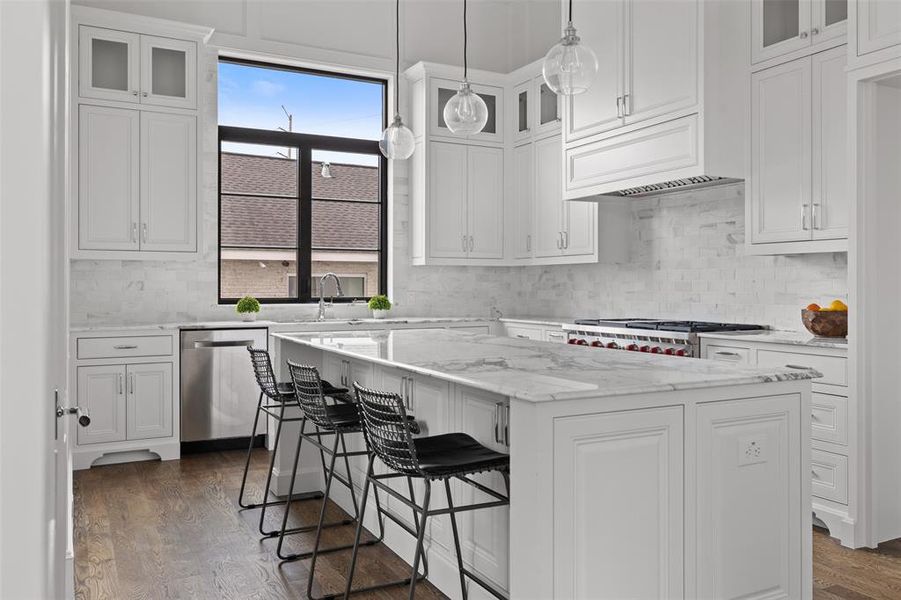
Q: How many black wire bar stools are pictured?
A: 3